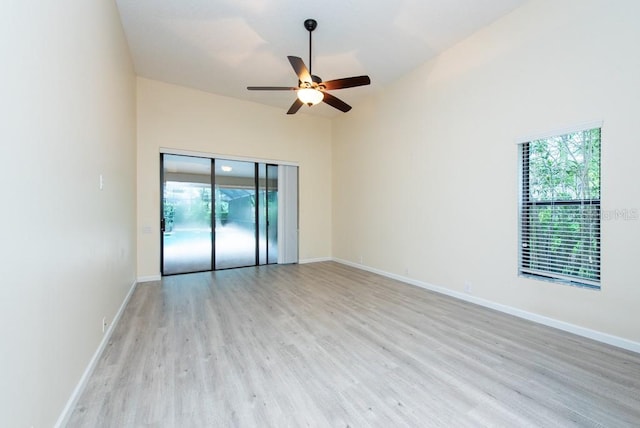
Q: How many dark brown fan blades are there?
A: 5